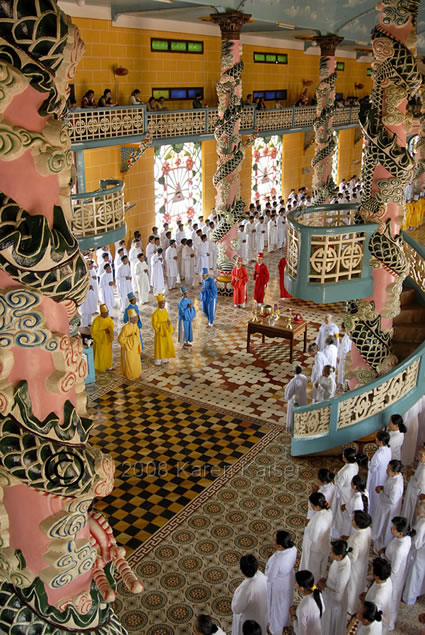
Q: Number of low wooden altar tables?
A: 1